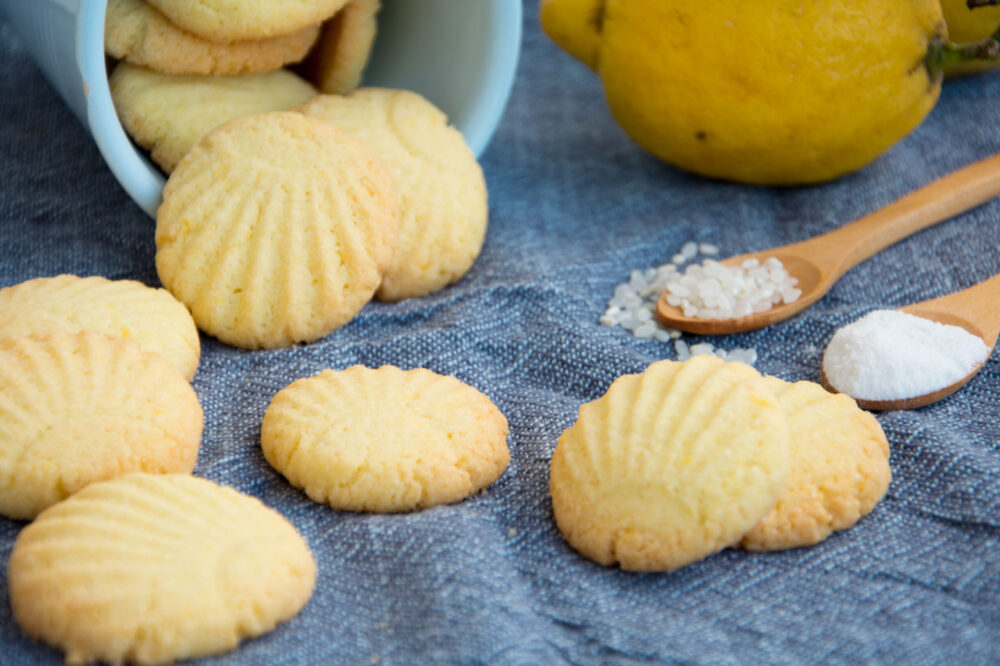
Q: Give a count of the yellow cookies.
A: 12